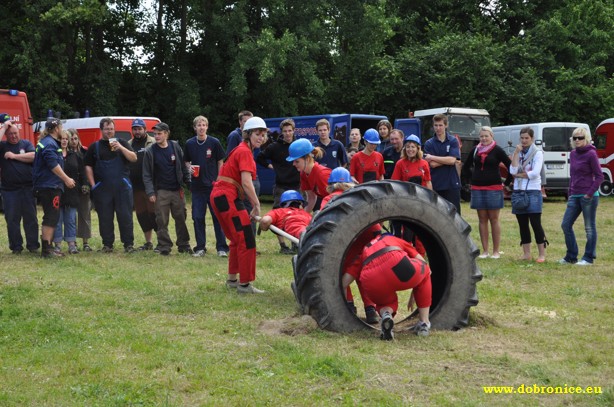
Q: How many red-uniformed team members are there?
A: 7